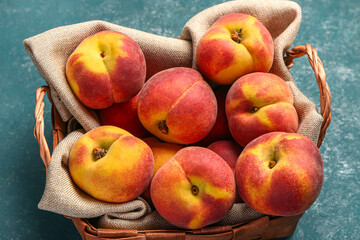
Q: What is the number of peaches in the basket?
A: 11